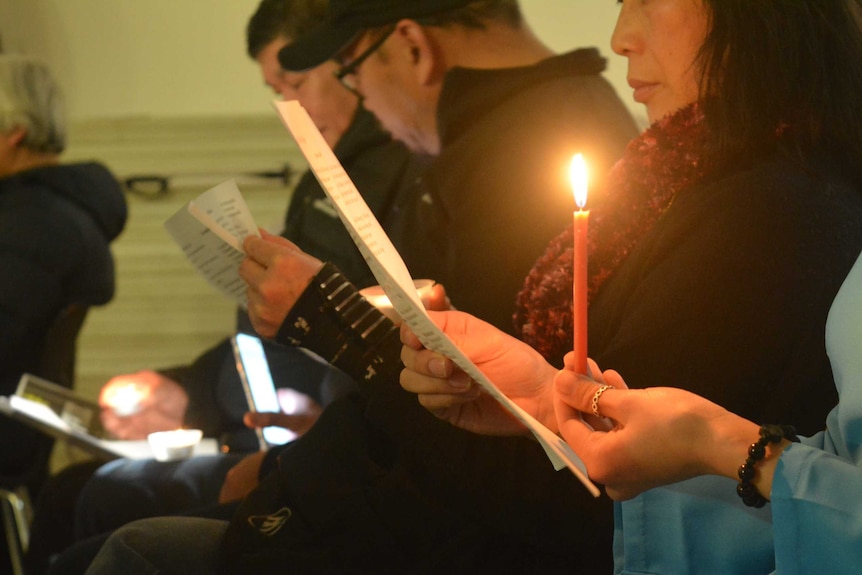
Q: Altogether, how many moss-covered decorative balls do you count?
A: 0